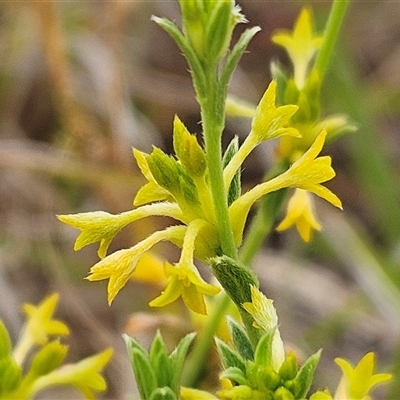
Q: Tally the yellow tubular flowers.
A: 12